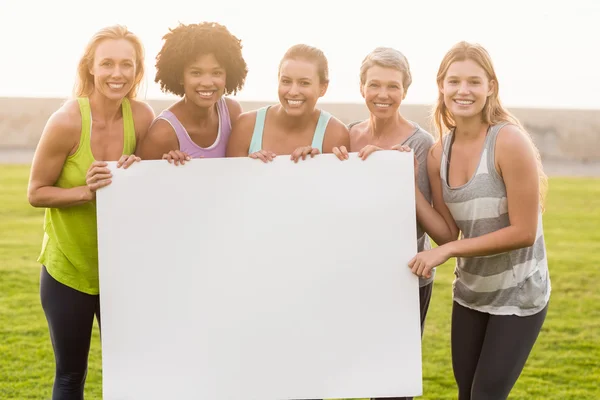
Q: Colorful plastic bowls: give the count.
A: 0